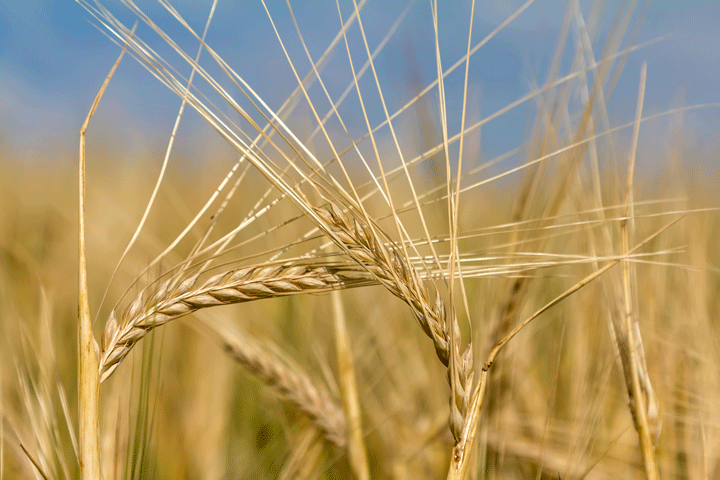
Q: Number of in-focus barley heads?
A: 2